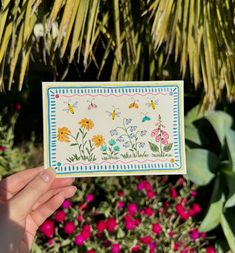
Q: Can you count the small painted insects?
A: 6